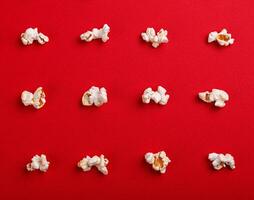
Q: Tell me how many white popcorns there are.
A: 12